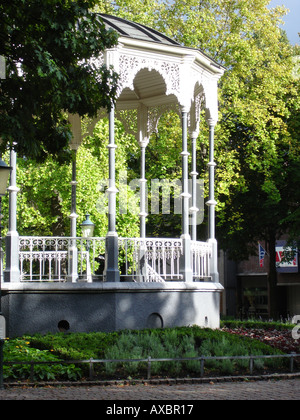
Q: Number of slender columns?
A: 7